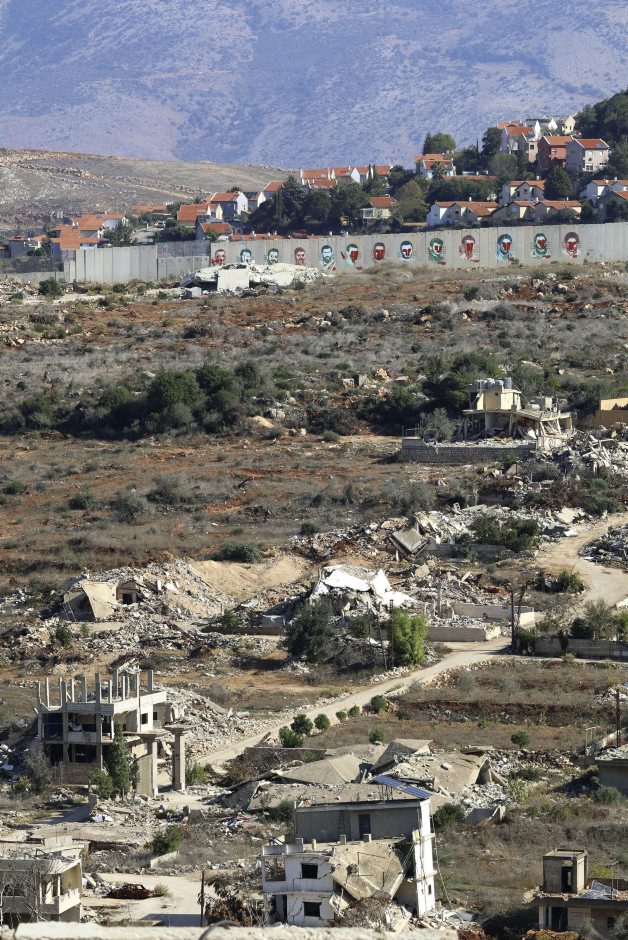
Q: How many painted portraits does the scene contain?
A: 13